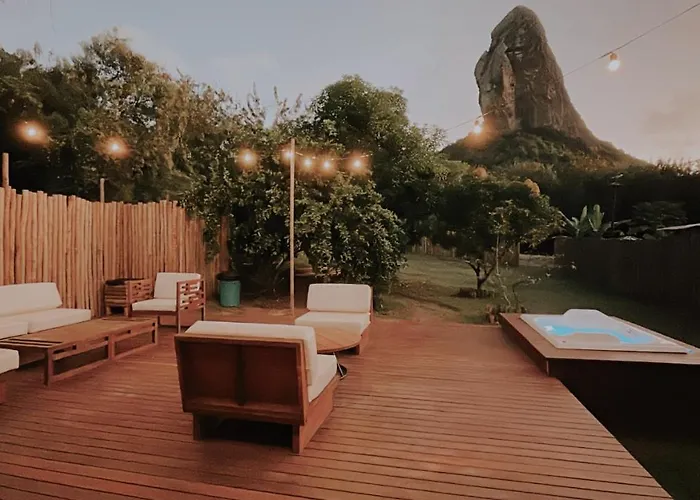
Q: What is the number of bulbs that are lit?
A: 9